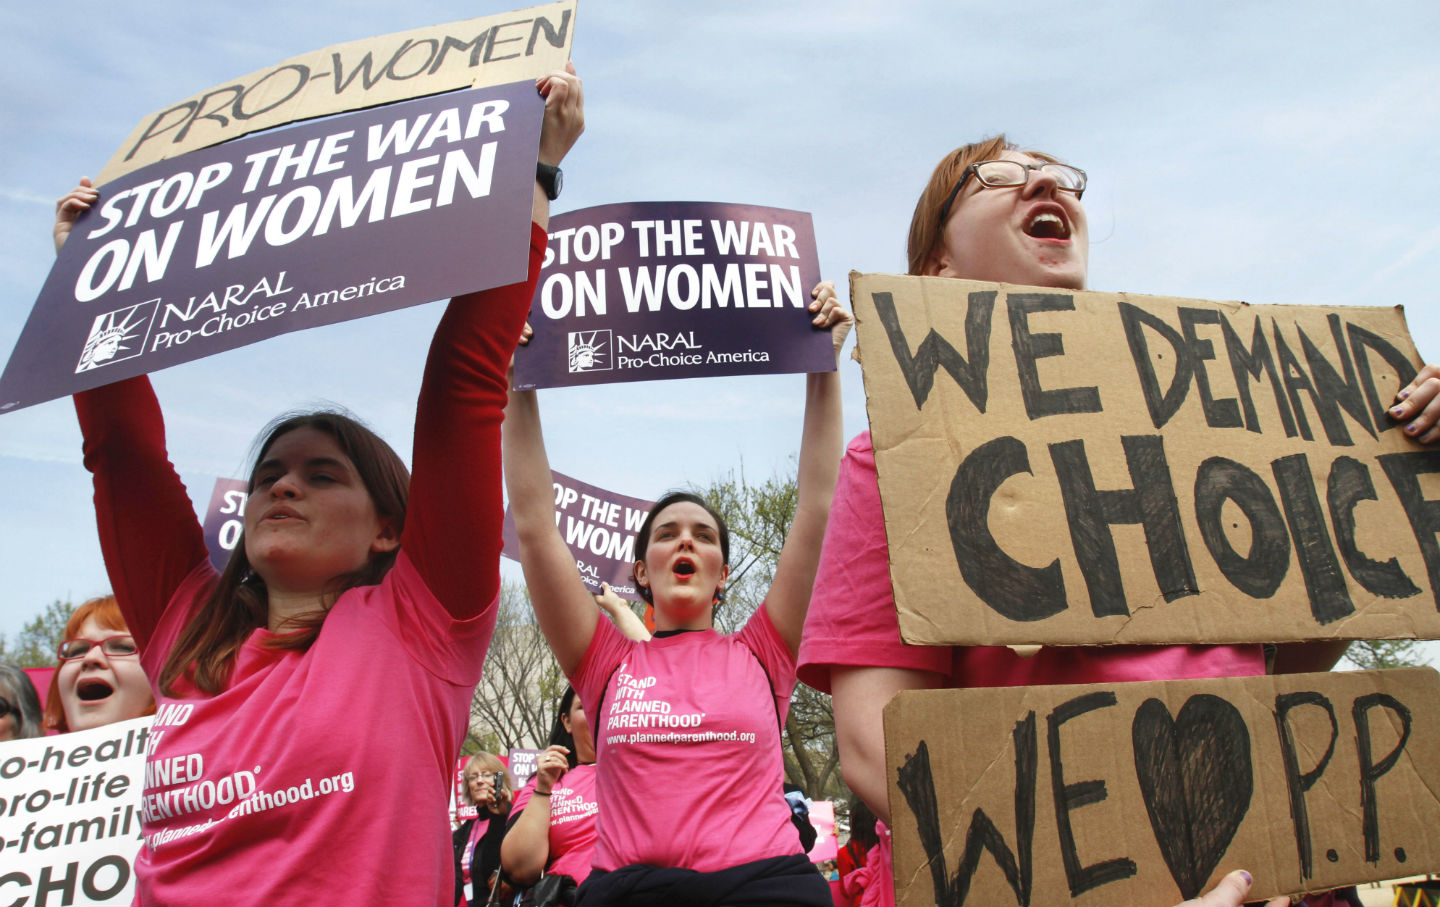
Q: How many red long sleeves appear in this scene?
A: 2